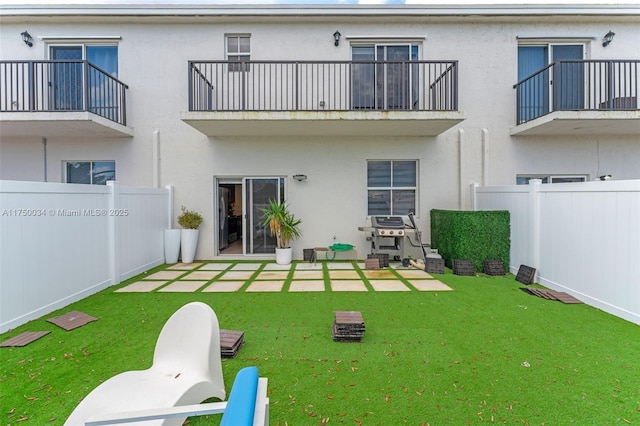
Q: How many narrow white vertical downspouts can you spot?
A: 3